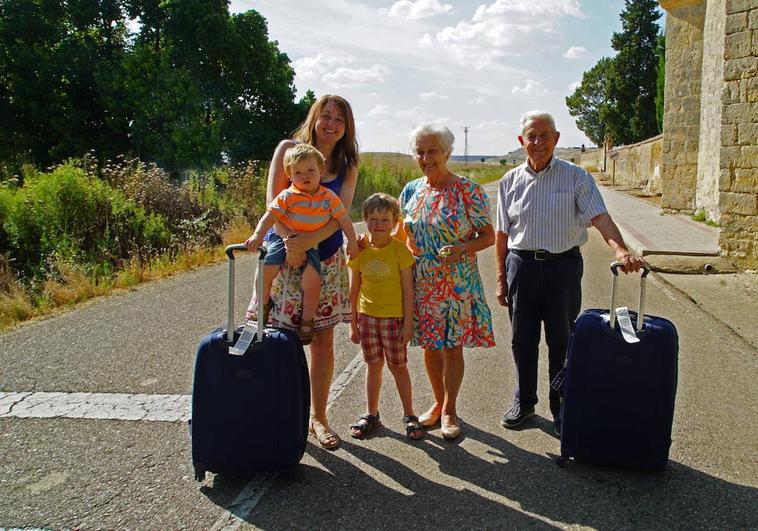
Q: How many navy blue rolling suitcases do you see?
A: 2